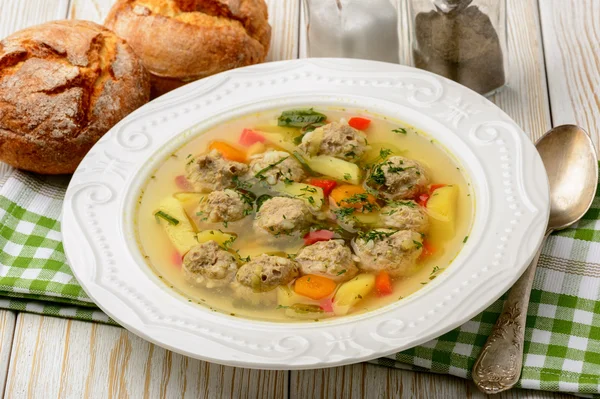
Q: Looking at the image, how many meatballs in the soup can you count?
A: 11